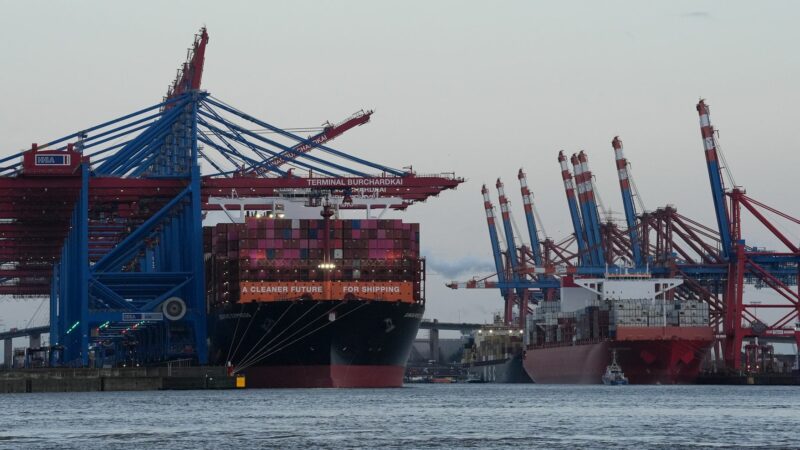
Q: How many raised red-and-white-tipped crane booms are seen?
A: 8